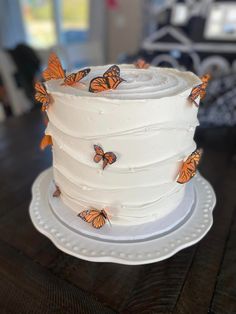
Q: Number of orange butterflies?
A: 11